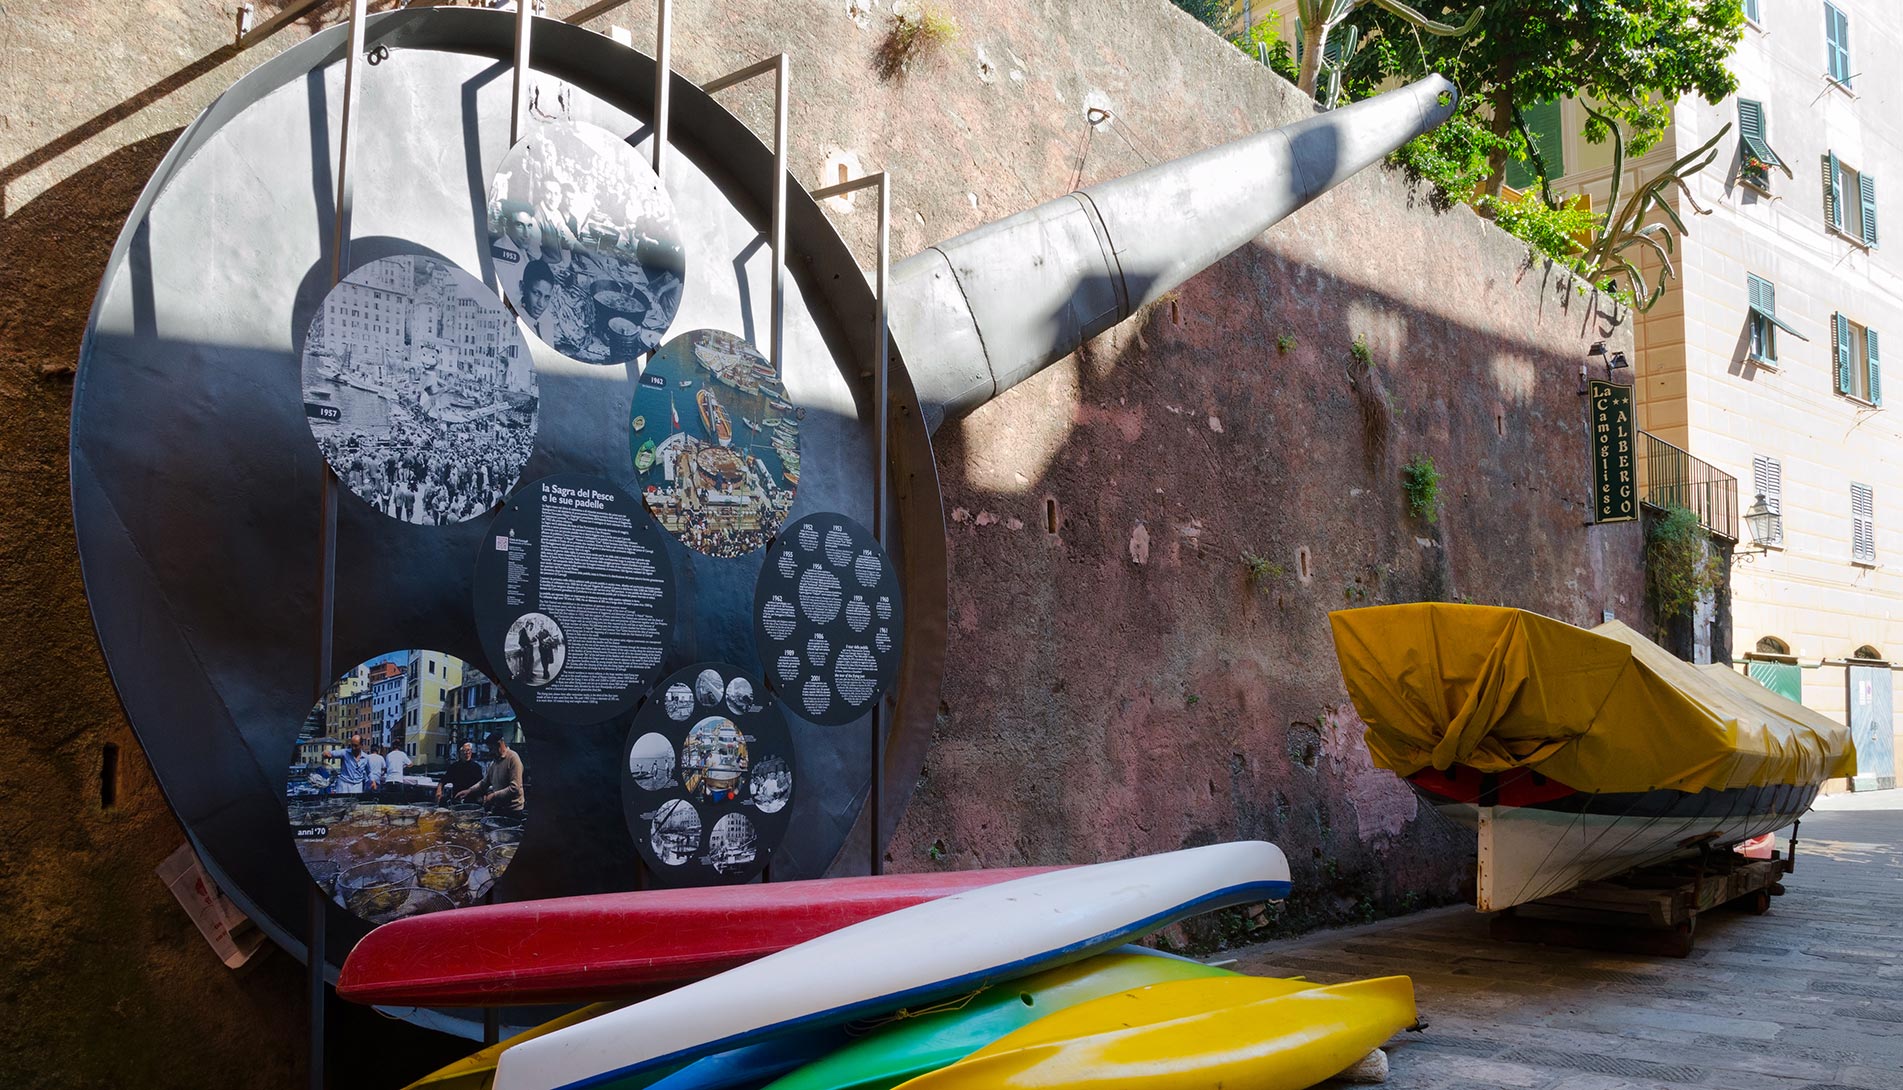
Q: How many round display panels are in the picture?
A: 7